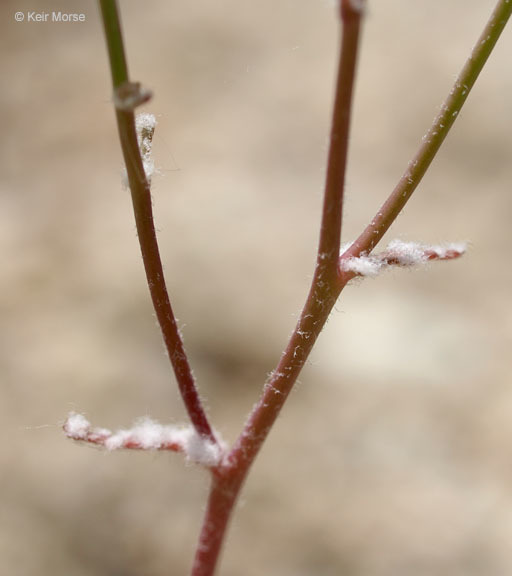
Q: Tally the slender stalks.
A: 3